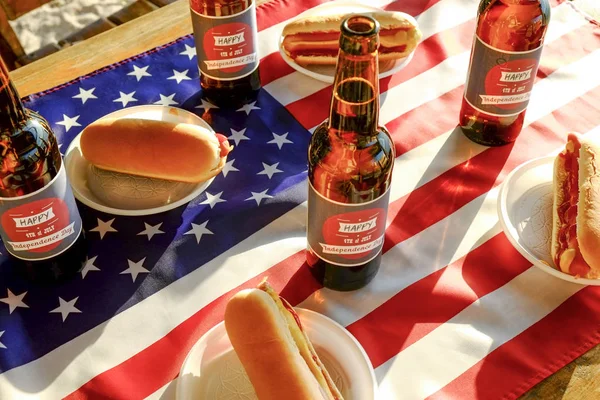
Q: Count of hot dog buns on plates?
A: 4